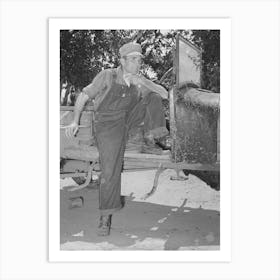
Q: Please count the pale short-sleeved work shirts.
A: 1